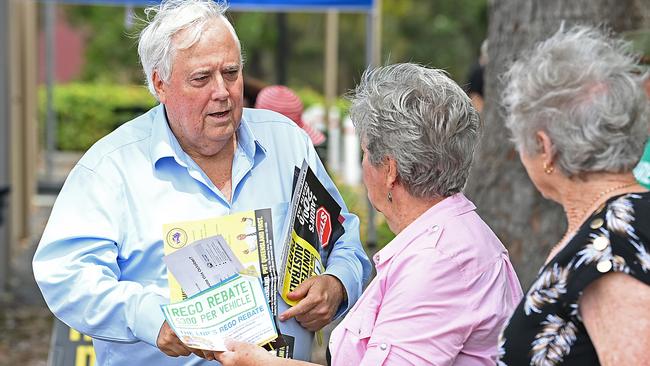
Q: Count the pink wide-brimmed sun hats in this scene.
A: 1